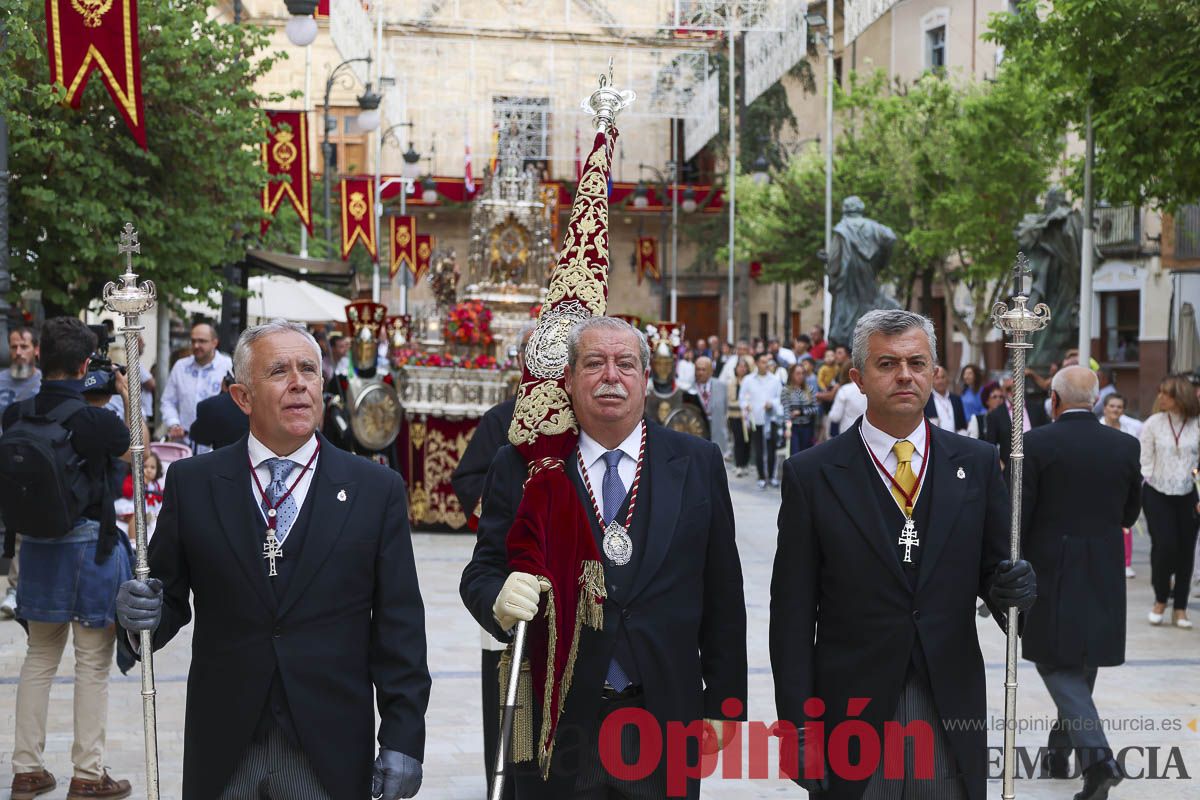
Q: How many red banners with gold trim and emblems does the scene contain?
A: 6